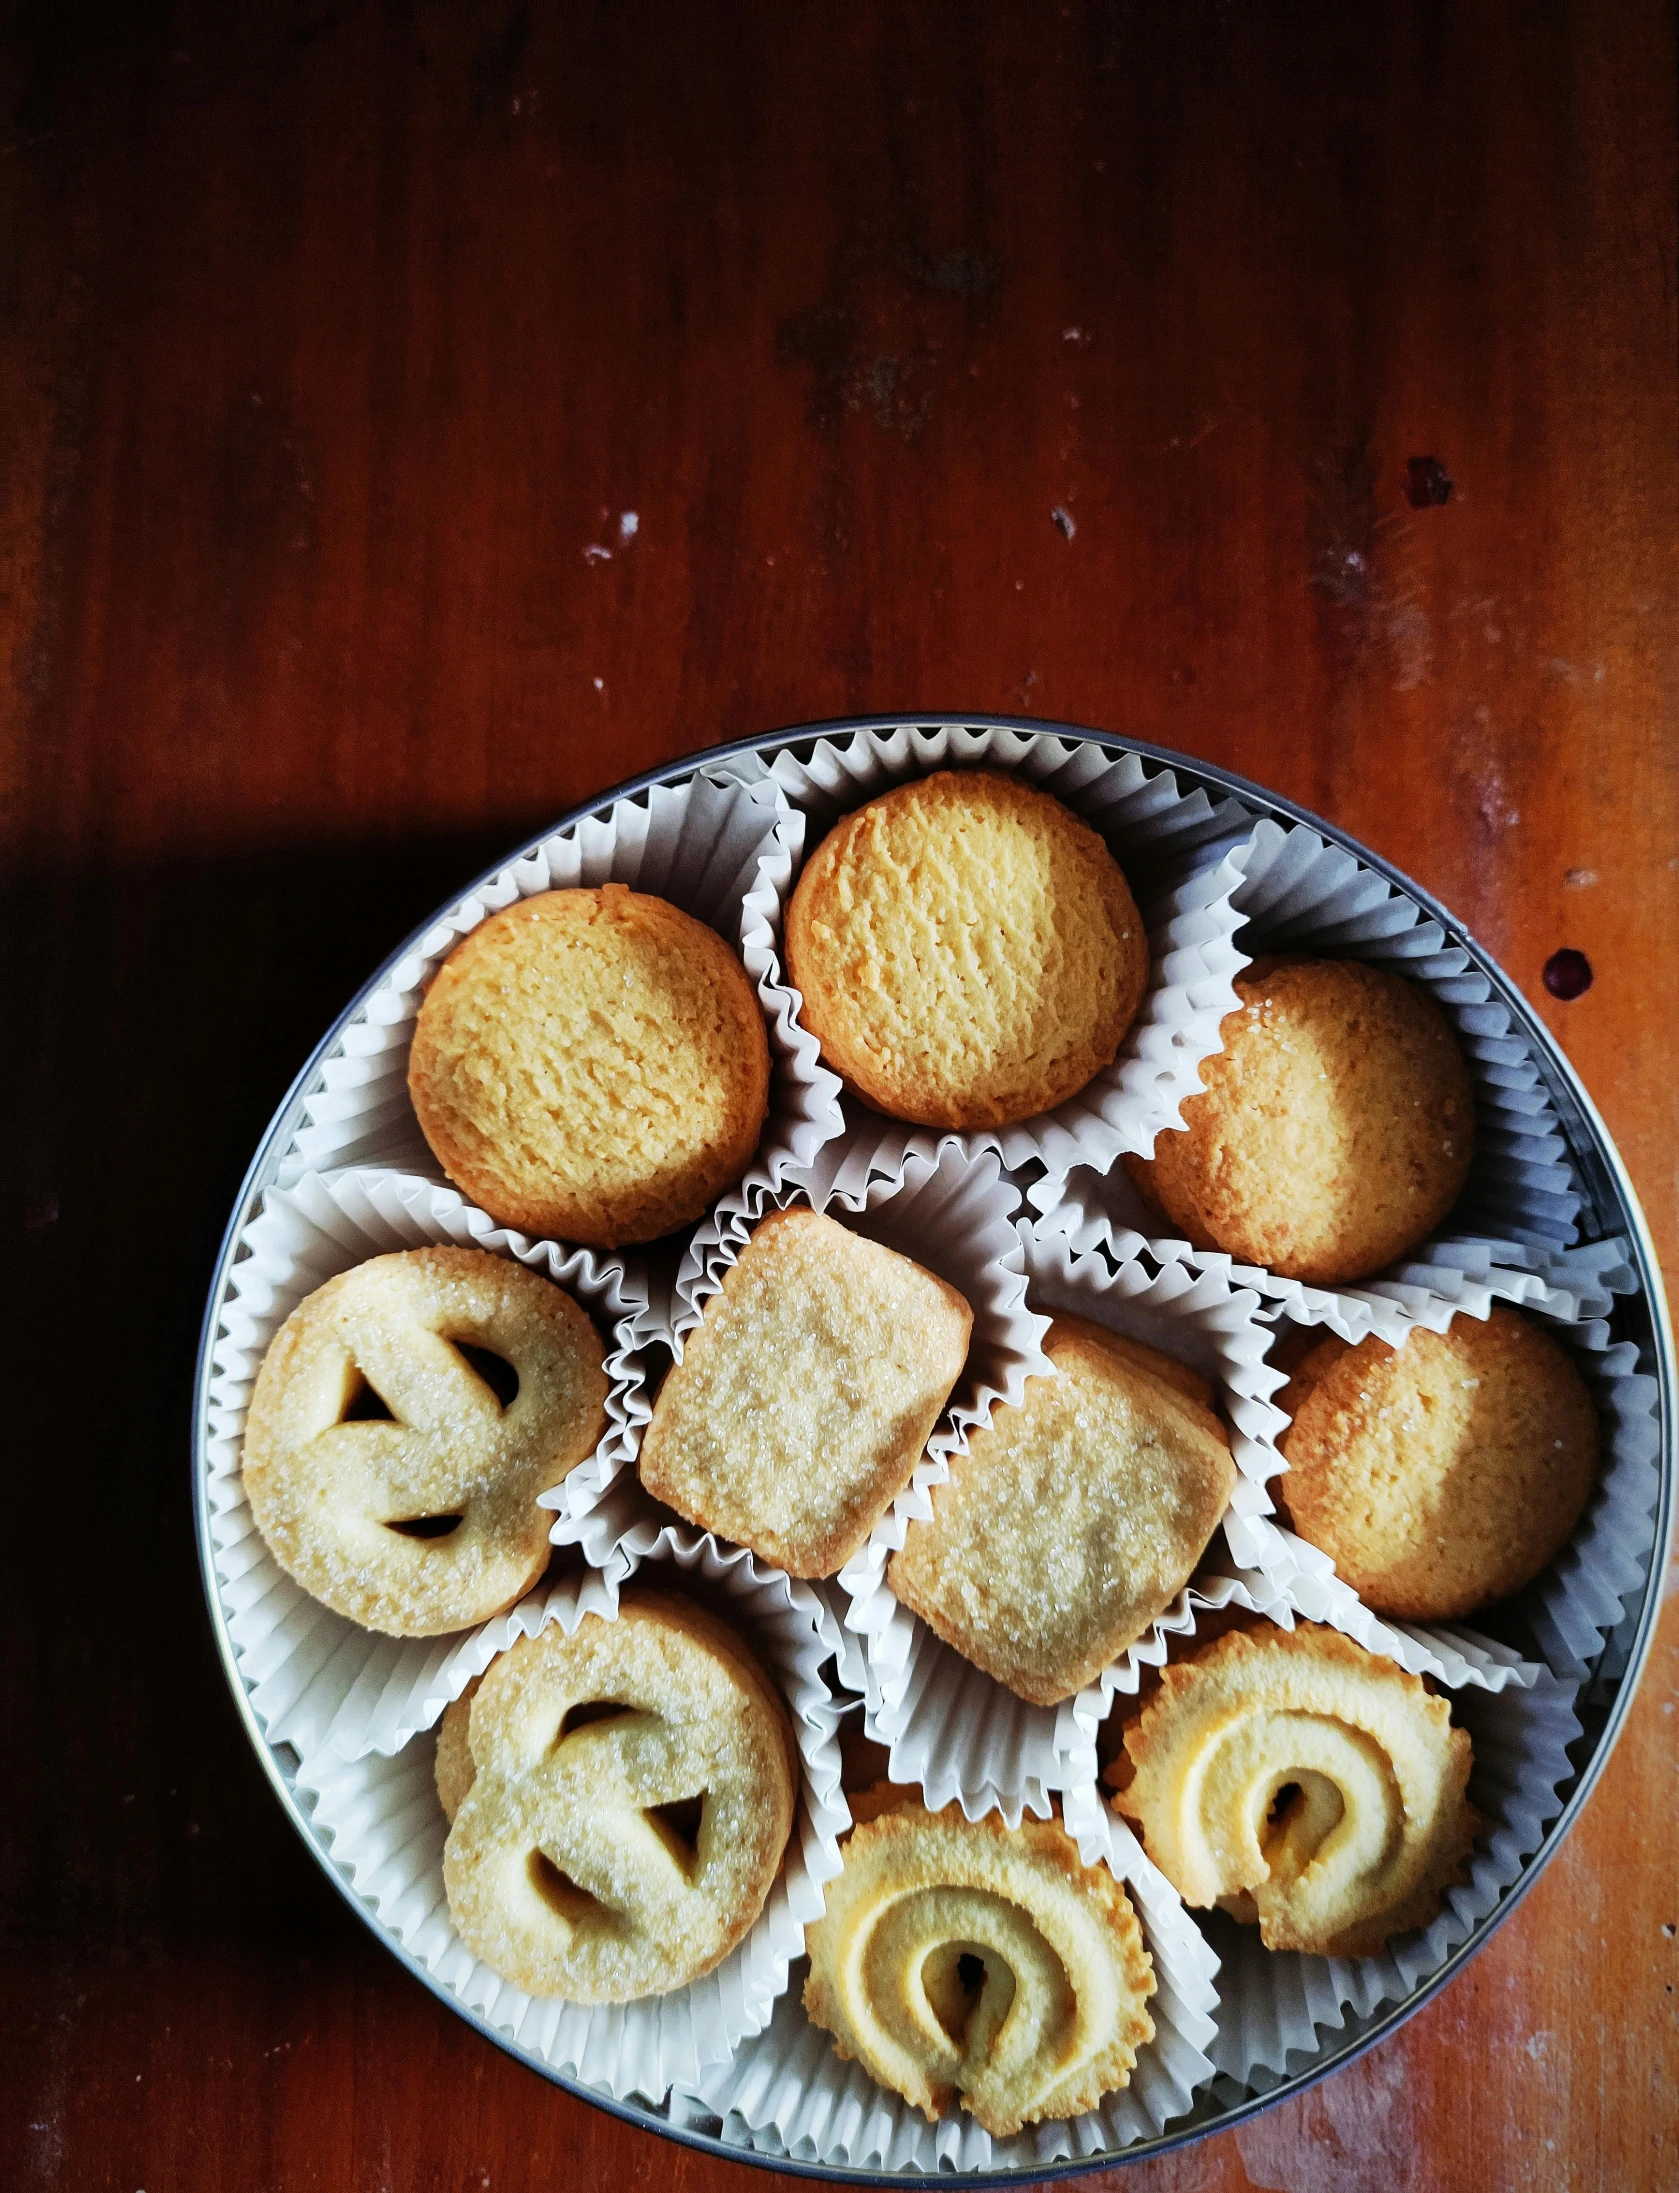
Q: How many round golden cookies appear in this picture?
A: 4